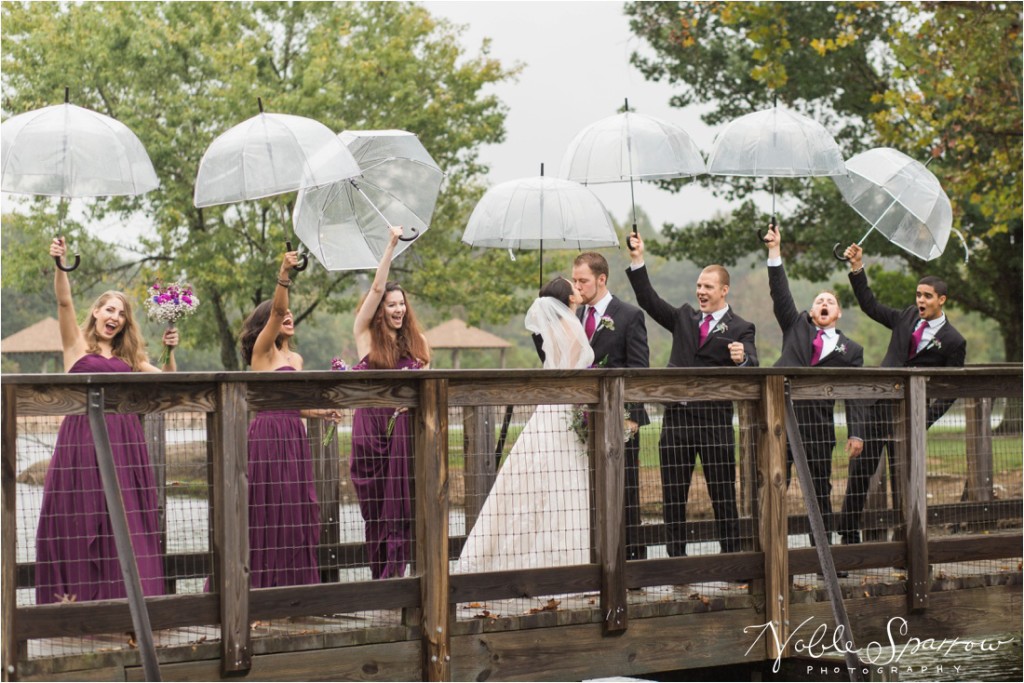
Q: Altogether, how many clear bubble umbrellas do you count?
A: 7